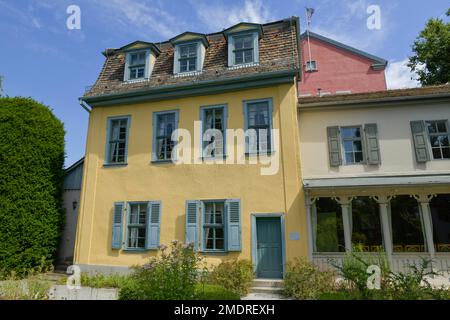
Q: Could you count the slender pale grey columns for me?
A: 4